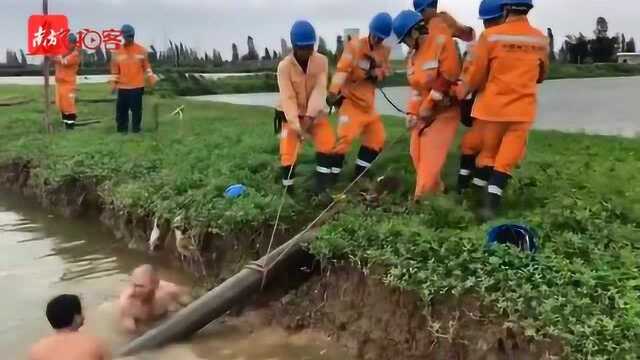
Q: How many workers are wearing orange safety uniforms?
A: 8